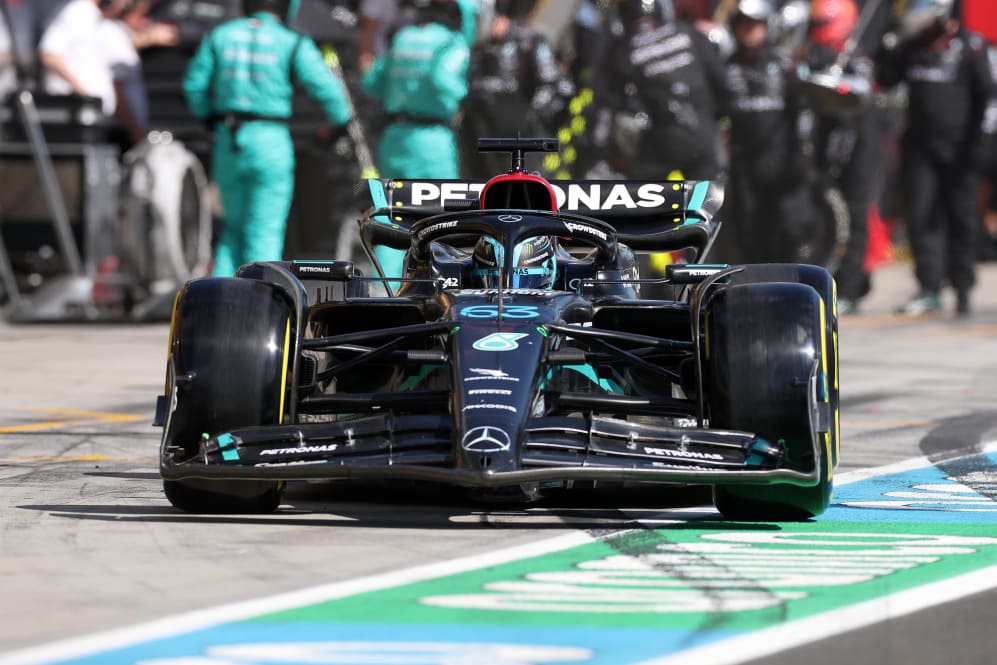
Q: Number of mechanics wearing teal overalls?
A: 2